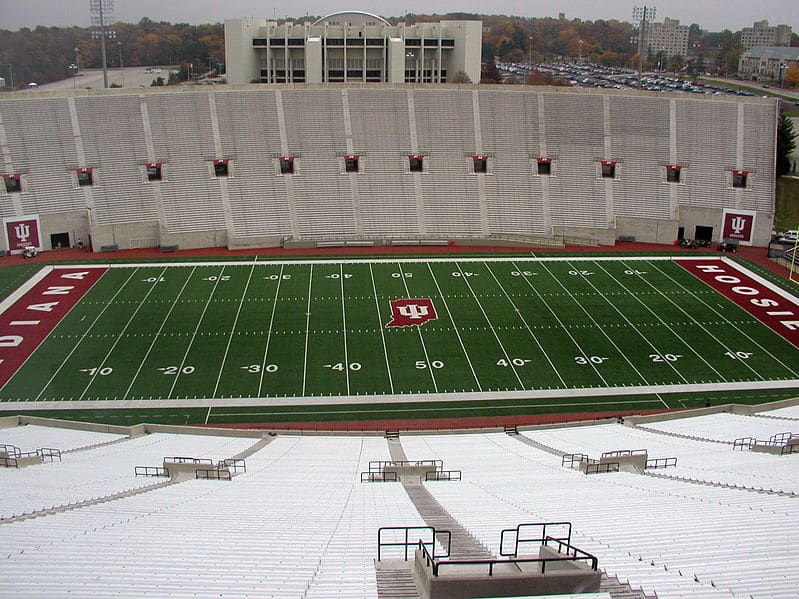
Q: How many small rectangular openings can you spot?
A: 12